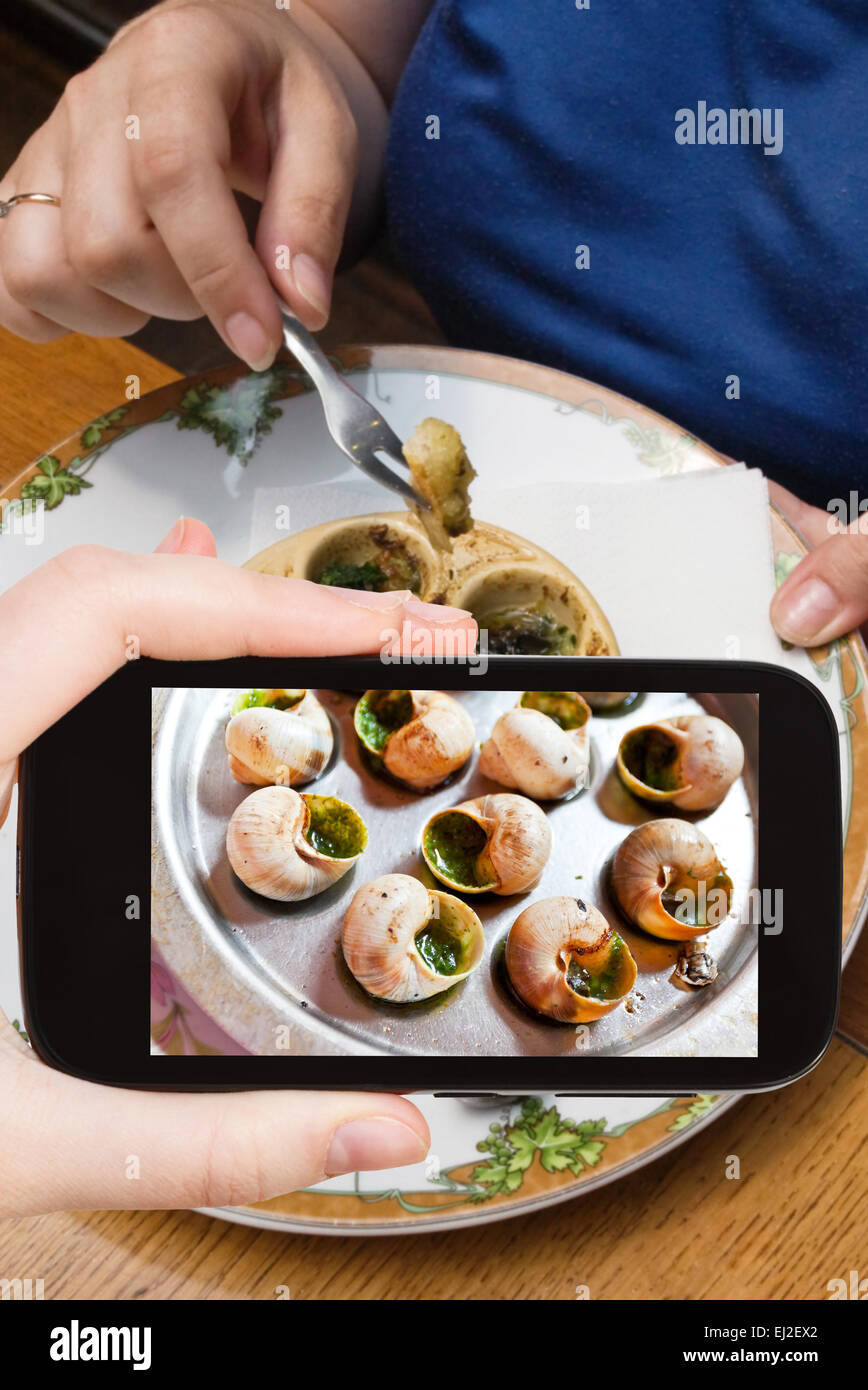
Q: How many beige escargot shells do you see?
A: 9